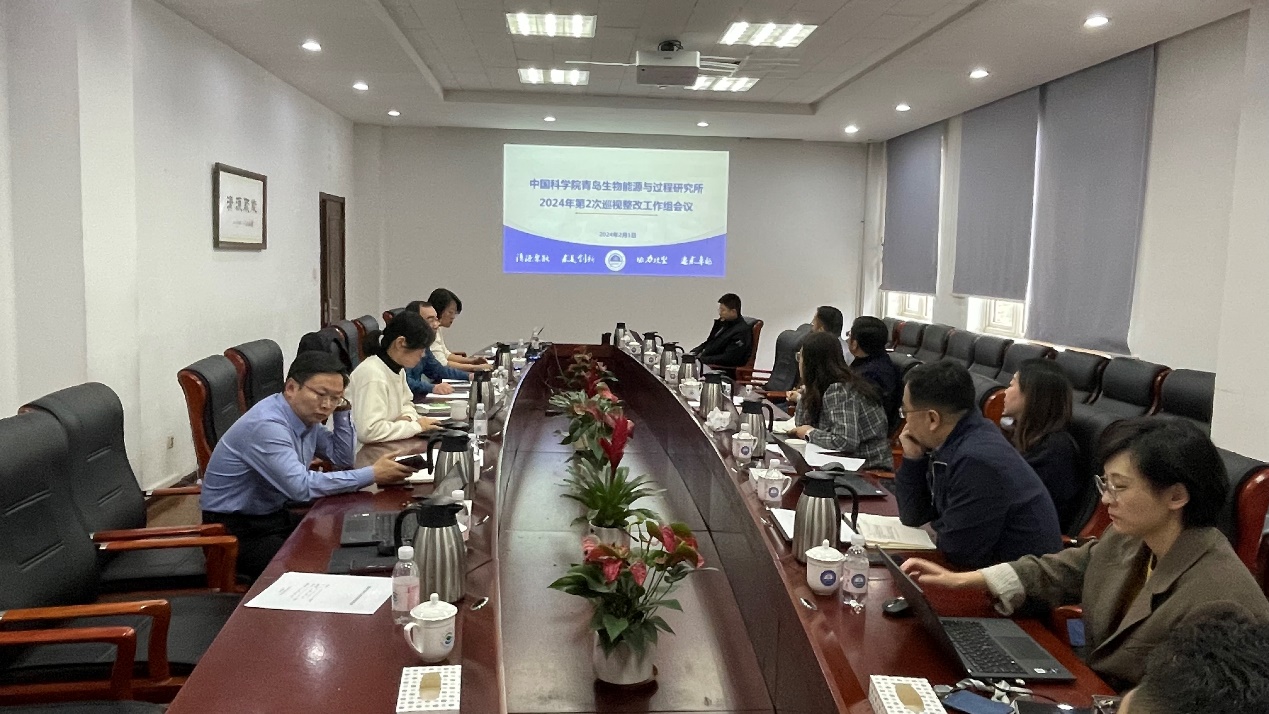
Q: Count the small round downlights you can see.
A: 9